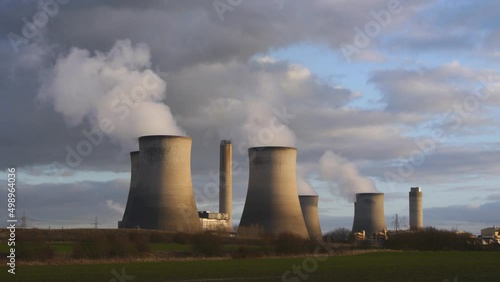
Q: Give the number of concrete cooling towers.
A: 5